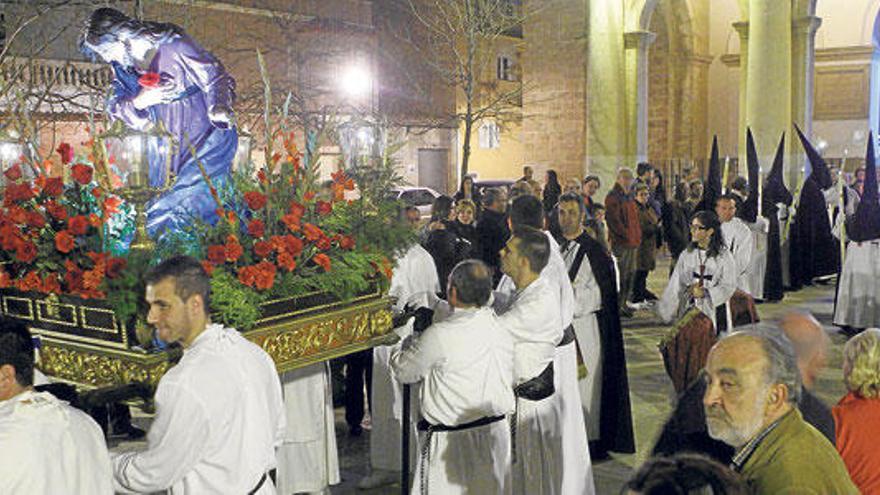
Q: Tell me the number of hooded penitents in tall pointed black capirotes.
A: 5